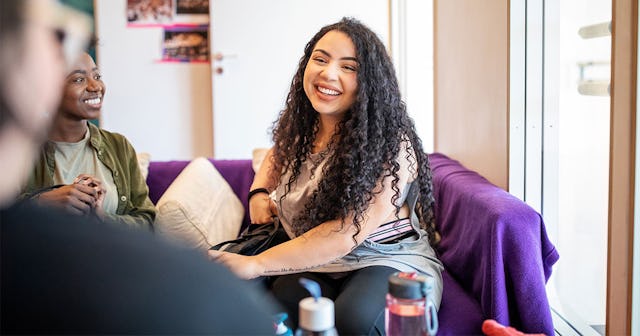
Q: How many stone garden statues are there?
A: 0